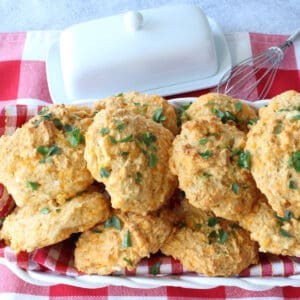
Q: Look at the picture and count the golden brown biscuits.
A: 11